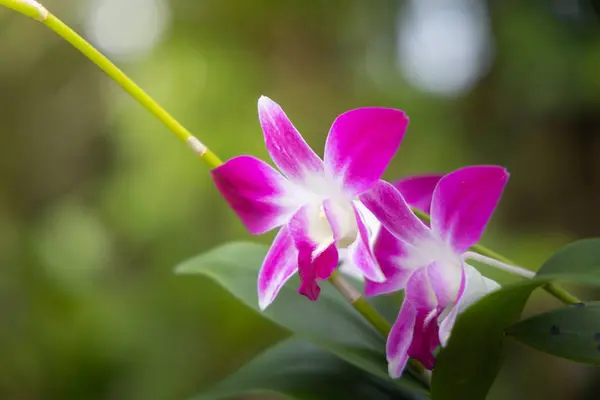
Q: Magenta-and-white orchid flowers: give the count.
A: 2